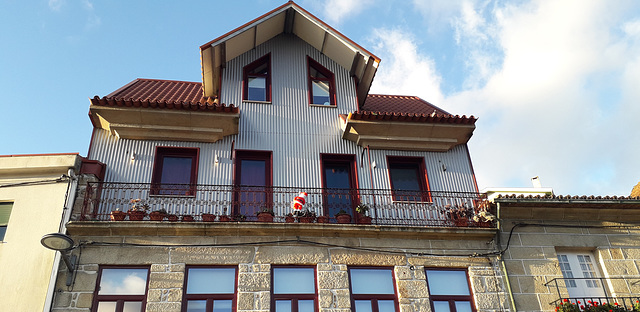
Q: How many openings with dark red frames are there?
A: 11